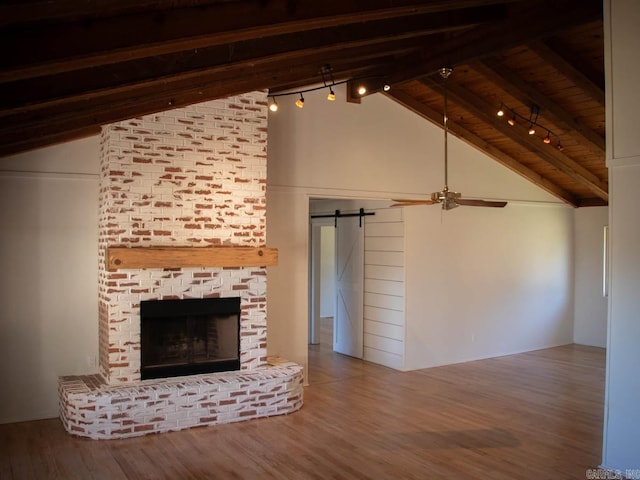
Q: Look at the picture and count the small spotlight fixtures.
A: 10